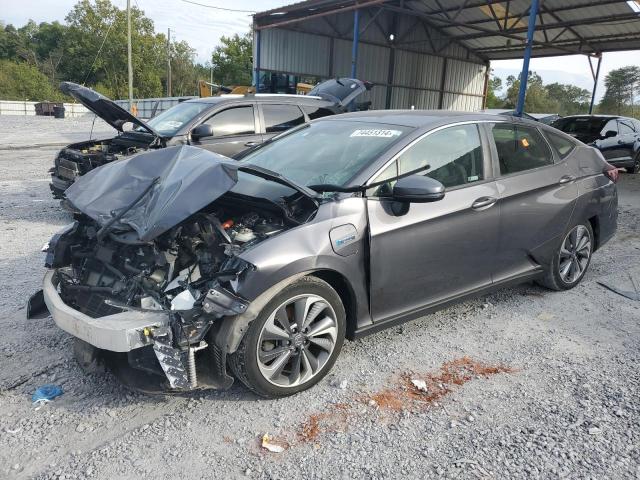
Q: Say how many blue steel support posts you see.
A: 4